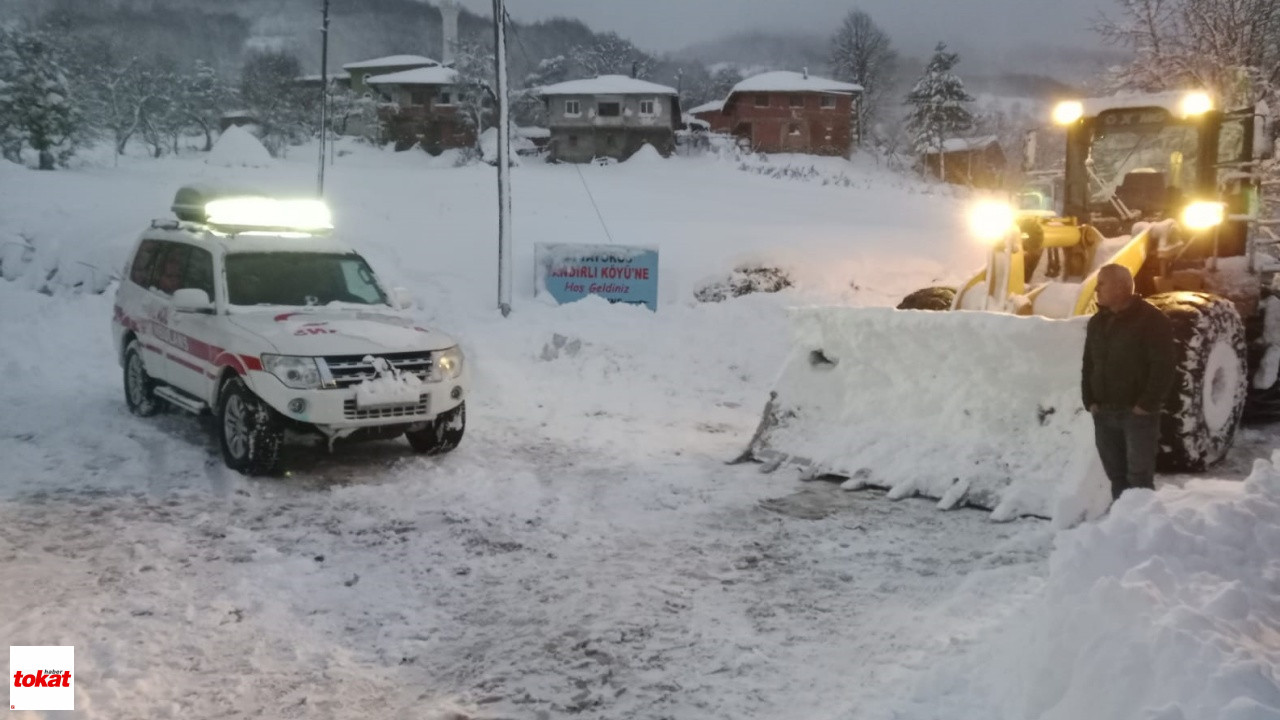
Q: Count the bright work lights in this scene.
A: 4